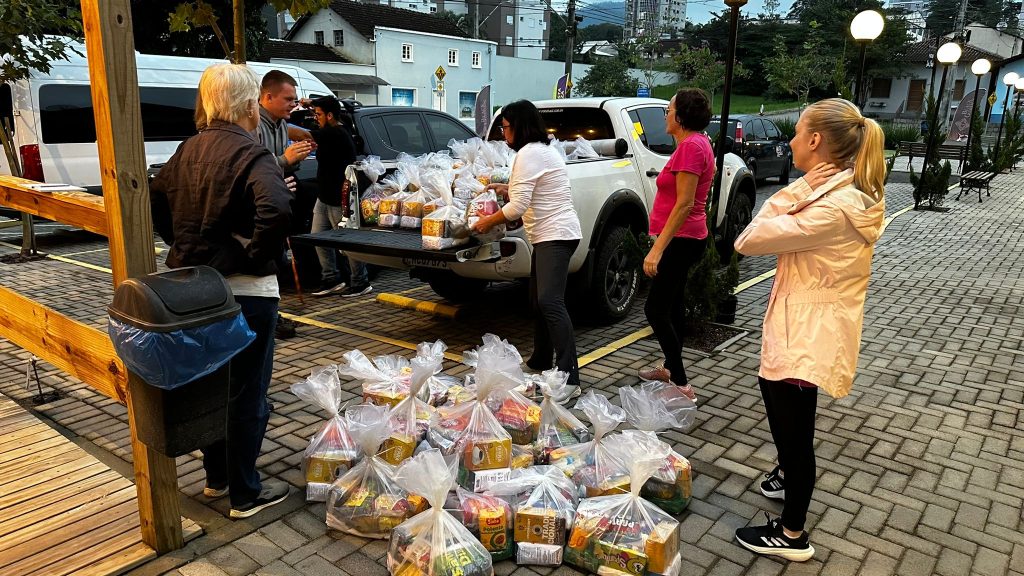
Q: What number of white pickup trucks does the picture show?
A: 1